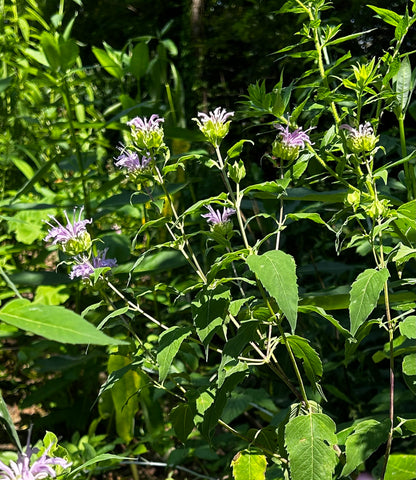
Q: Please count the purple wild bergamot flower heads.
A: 9